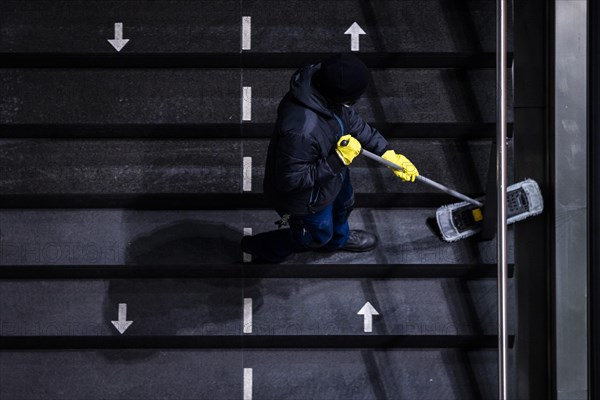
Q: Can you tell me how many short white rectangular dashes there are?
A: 6